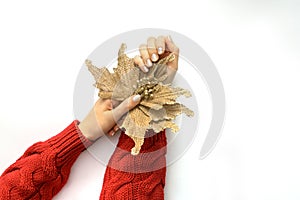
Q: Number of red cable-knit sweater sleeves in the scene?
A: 2